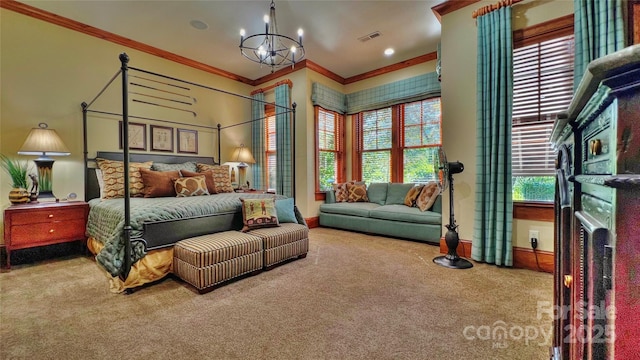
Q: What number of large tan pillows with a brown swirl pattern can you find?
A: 2